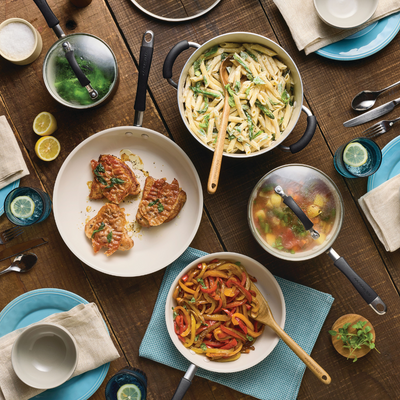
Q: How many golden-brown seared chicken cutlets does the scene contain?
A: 3